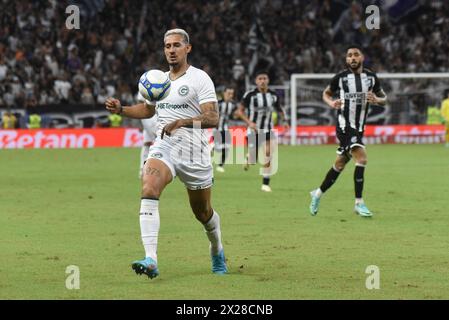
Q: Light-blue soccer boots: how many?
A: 4